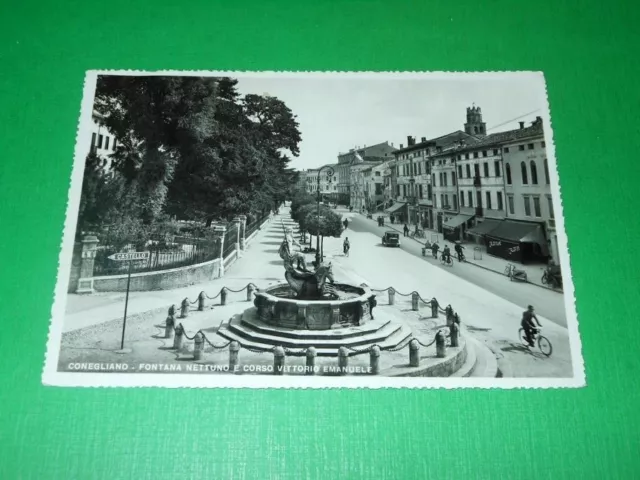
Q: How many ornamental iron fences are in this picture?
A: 1